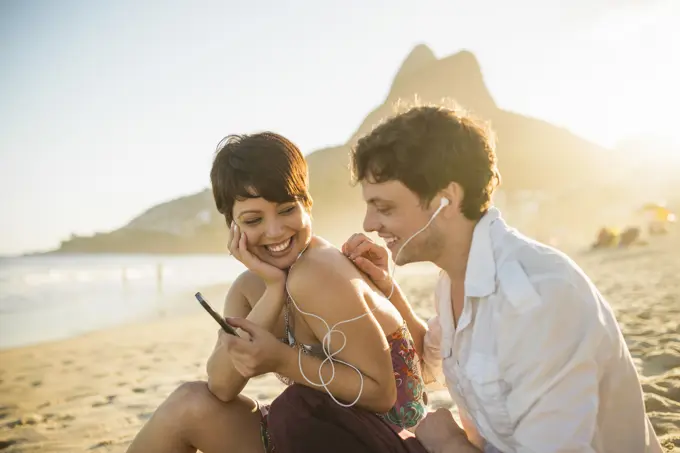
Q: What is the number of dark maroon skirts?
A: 1